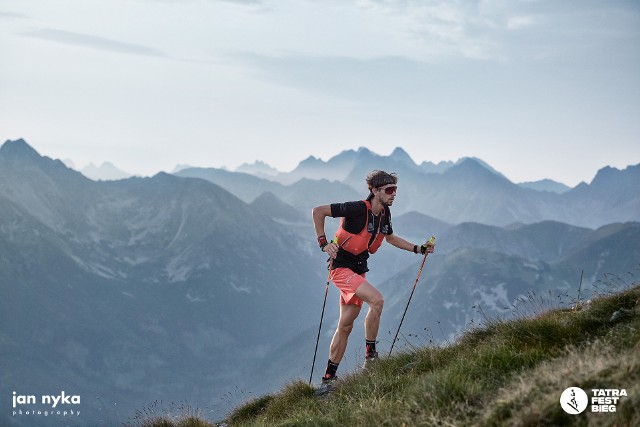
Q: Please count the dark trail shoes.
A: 2